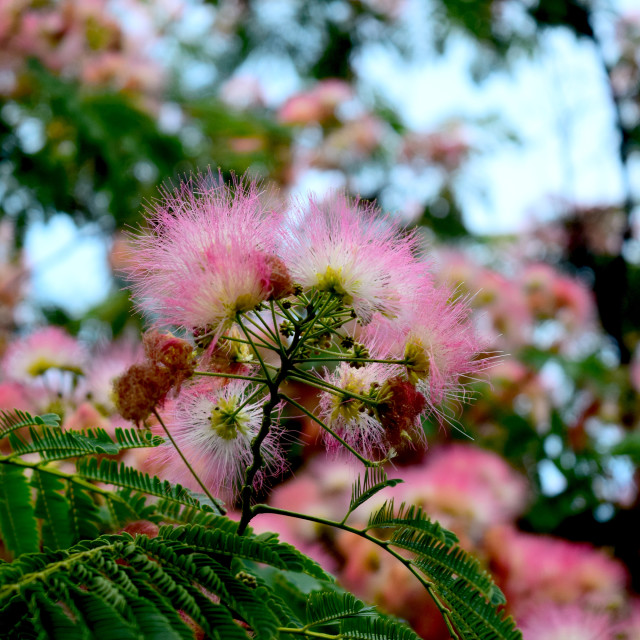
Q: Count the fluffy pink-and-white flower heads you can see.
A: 5